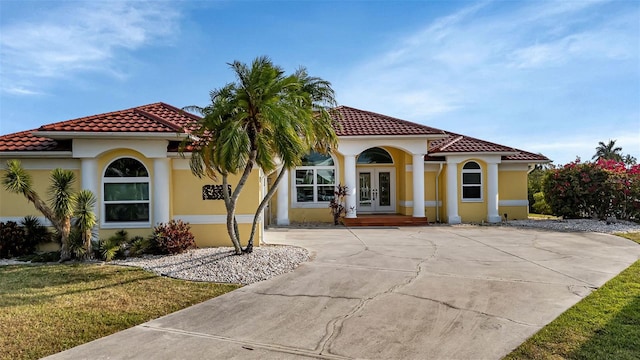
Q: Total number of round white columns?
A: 7